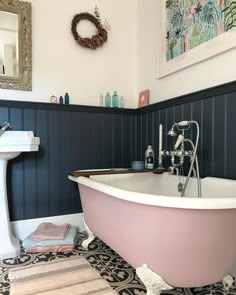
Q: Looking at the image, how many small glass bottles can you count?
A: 7